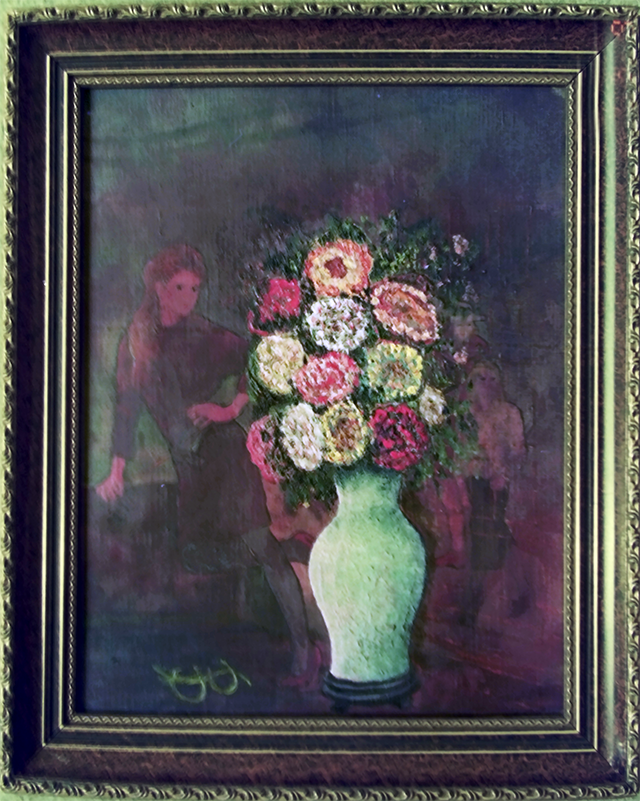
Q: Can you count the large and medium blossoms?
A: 12